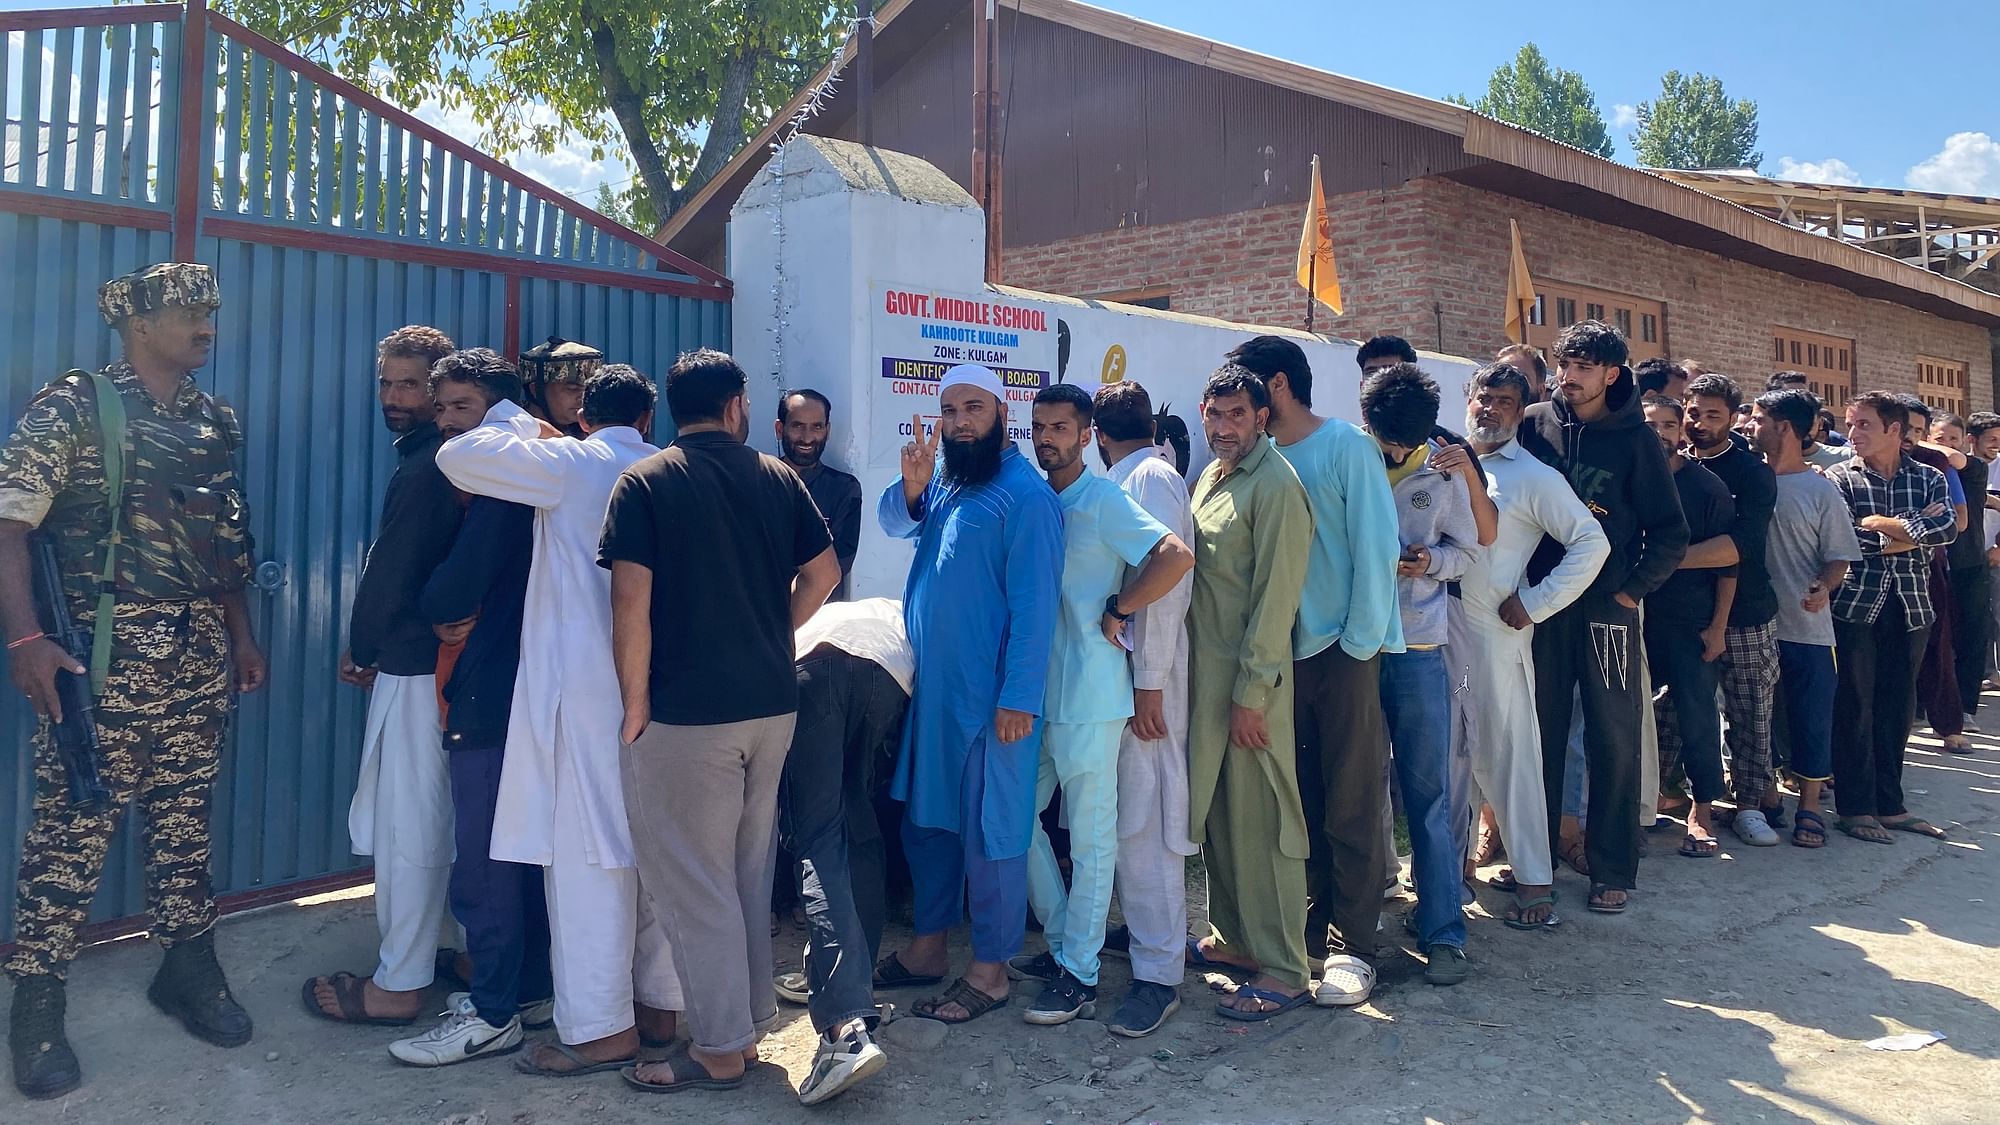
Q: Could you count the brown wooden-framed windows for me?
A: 3